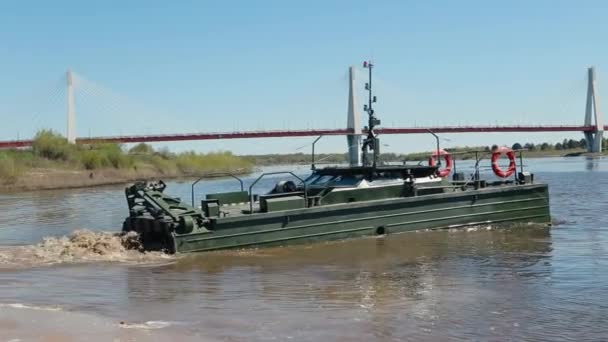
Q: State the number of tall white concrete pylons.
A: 3